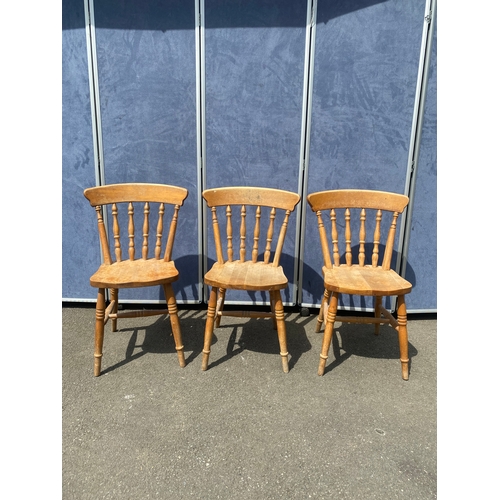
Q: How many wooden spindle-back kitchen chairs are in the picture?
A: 3